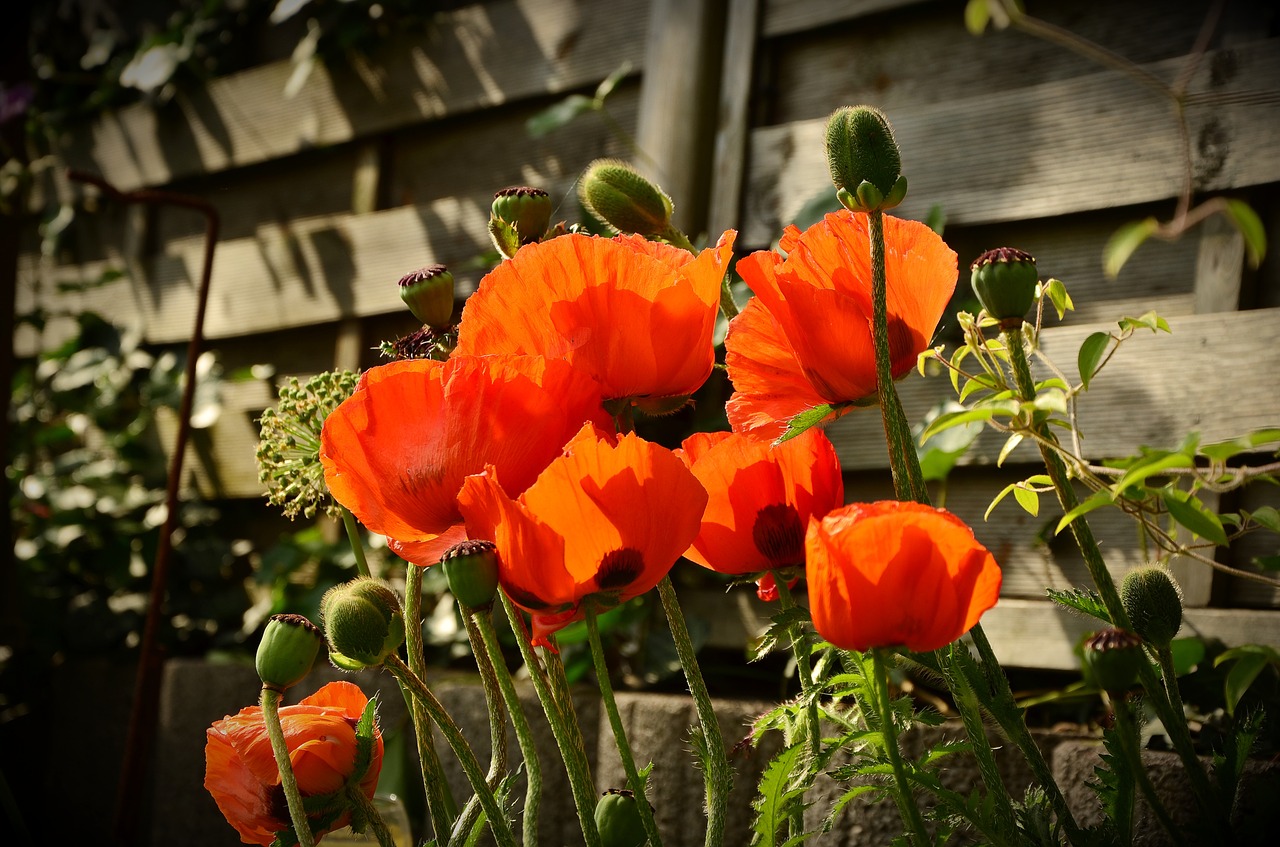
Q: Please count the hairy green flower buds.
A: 4